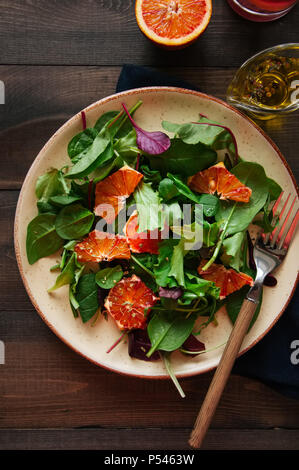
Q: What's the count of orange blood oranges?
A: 7